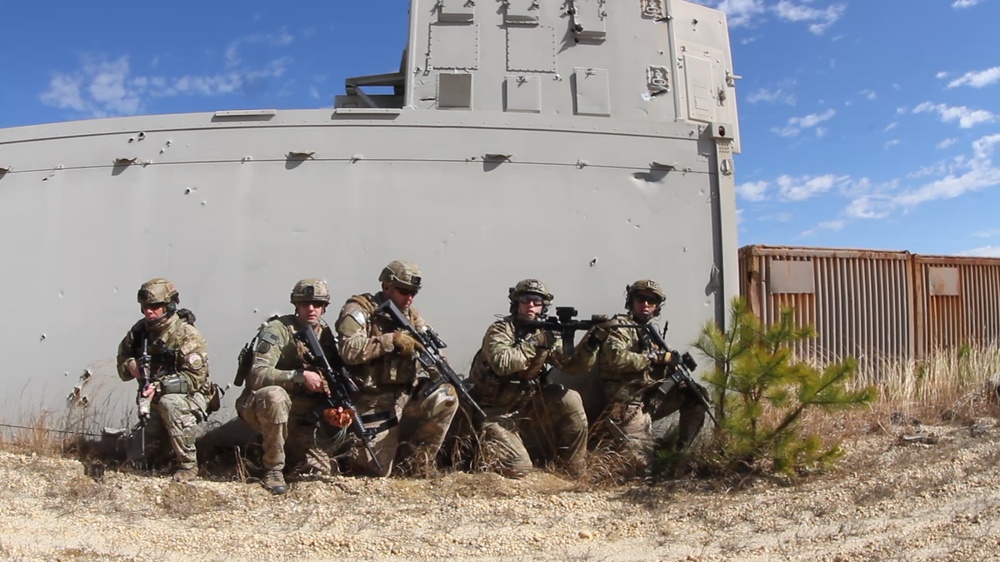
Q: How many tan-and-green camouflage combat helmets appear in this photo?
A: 5